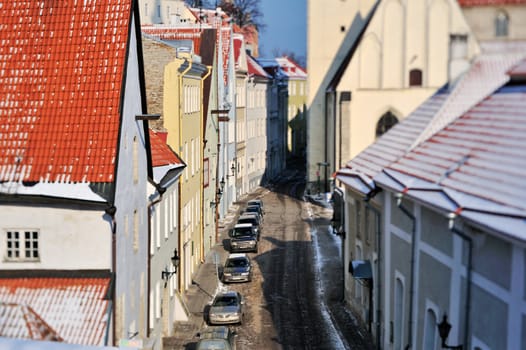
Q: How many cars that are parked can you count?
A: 7